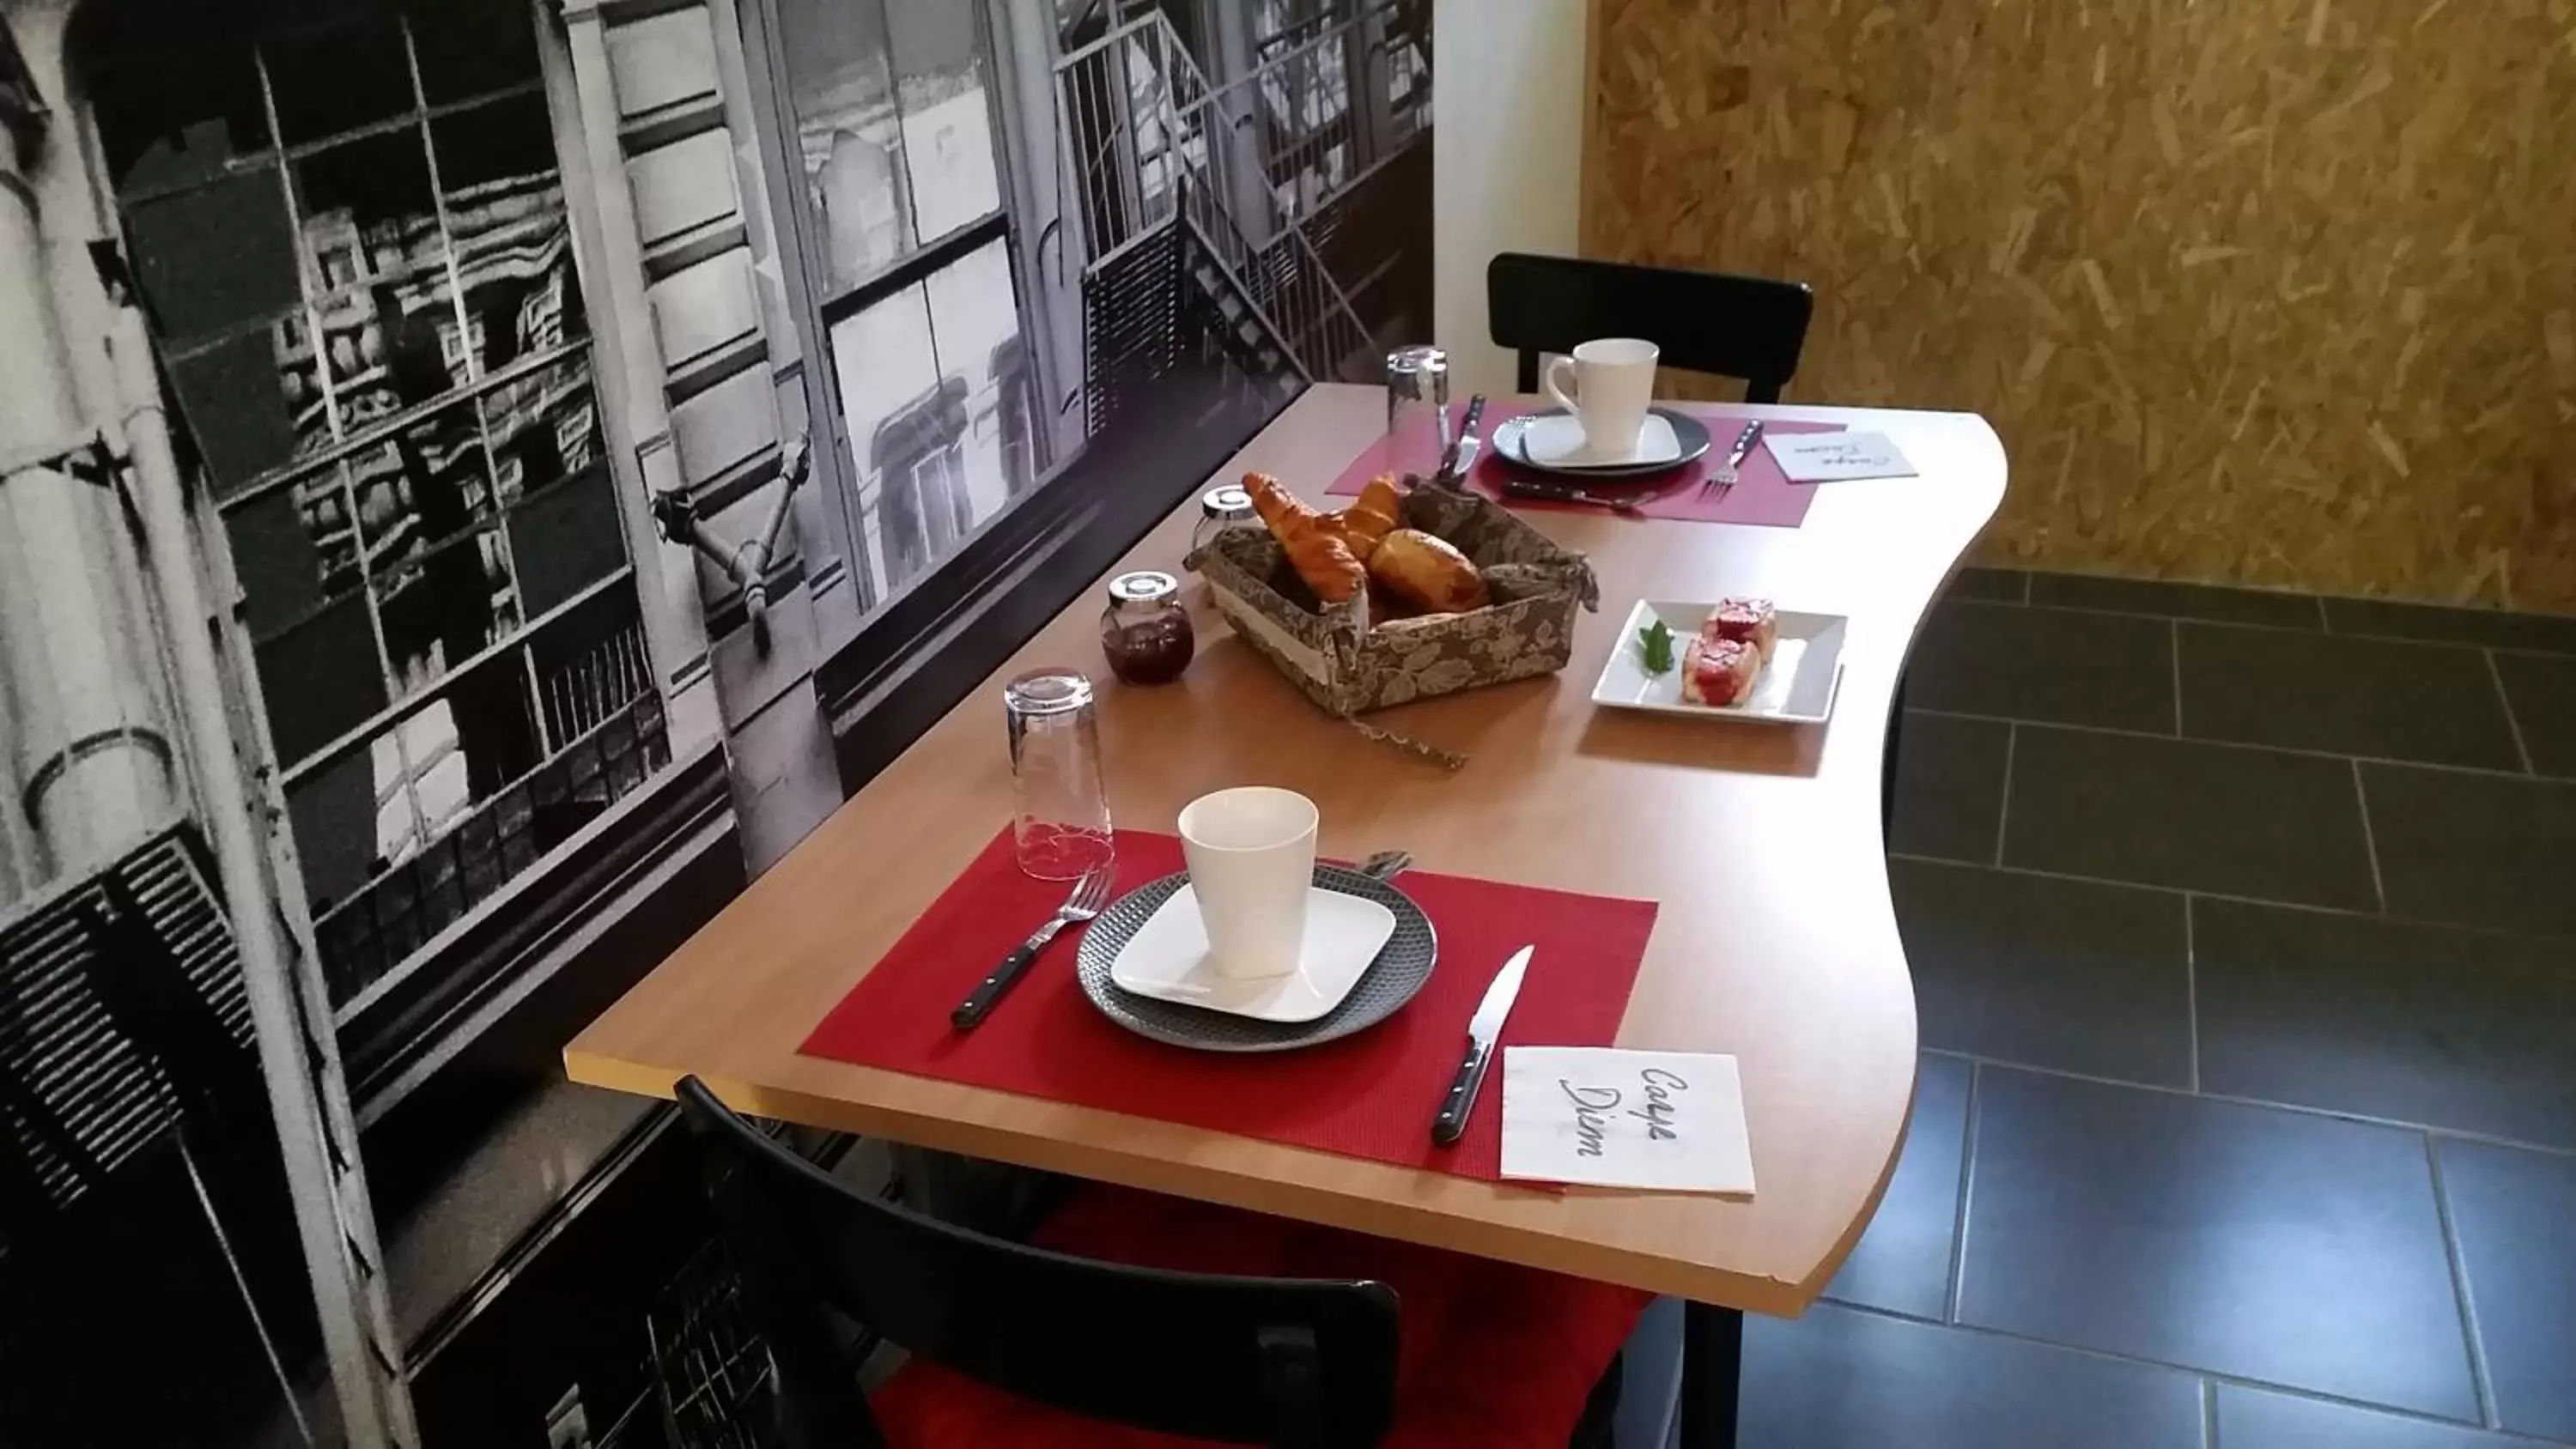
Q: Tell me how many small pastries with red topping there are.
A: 2